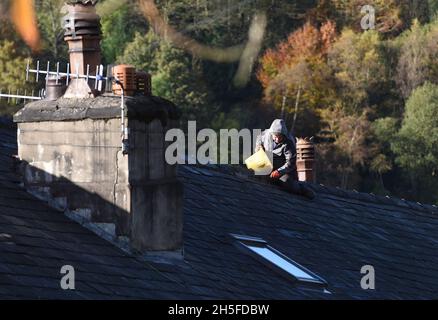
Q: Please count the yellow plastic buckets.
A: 1